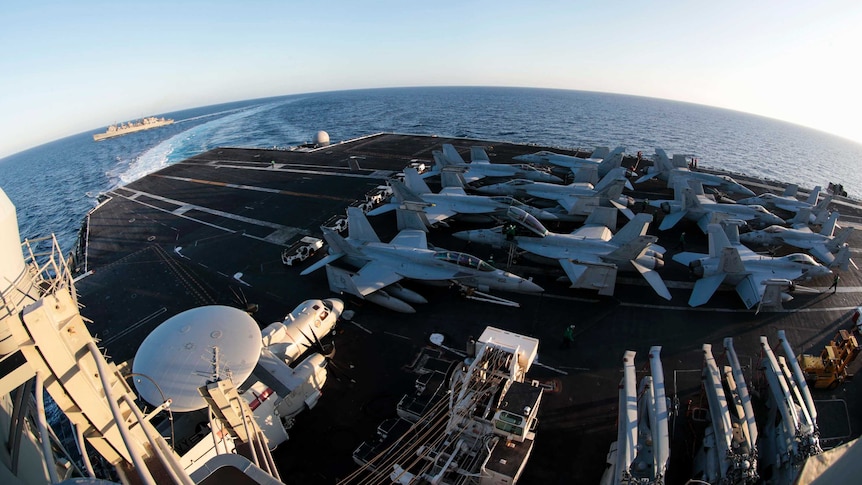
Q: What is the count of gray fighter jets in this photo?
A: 11